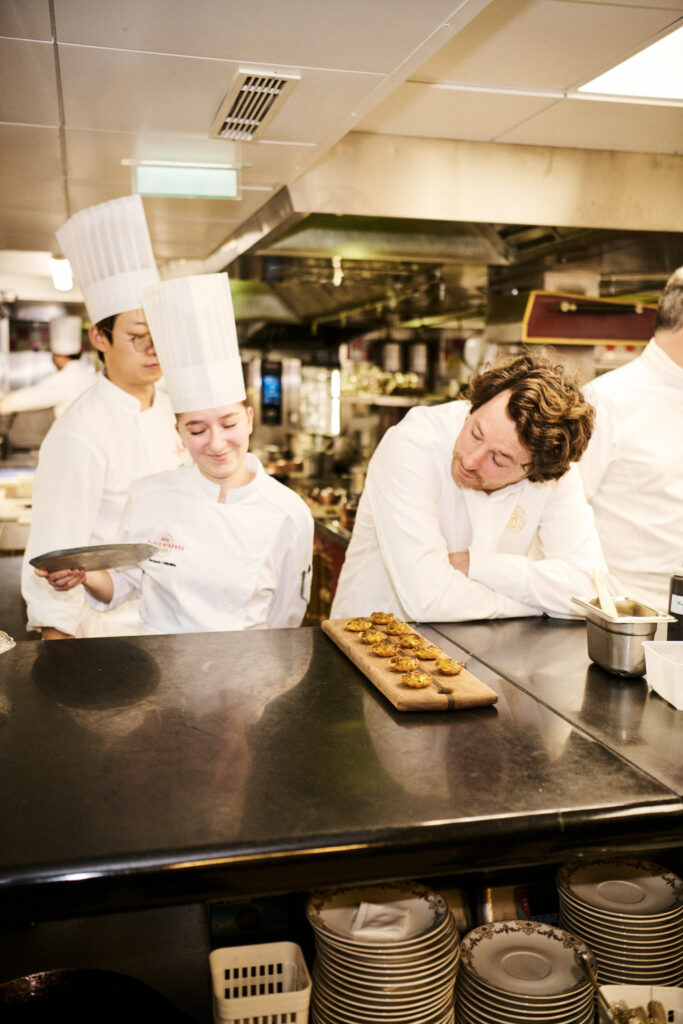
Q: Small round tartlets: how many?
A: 10